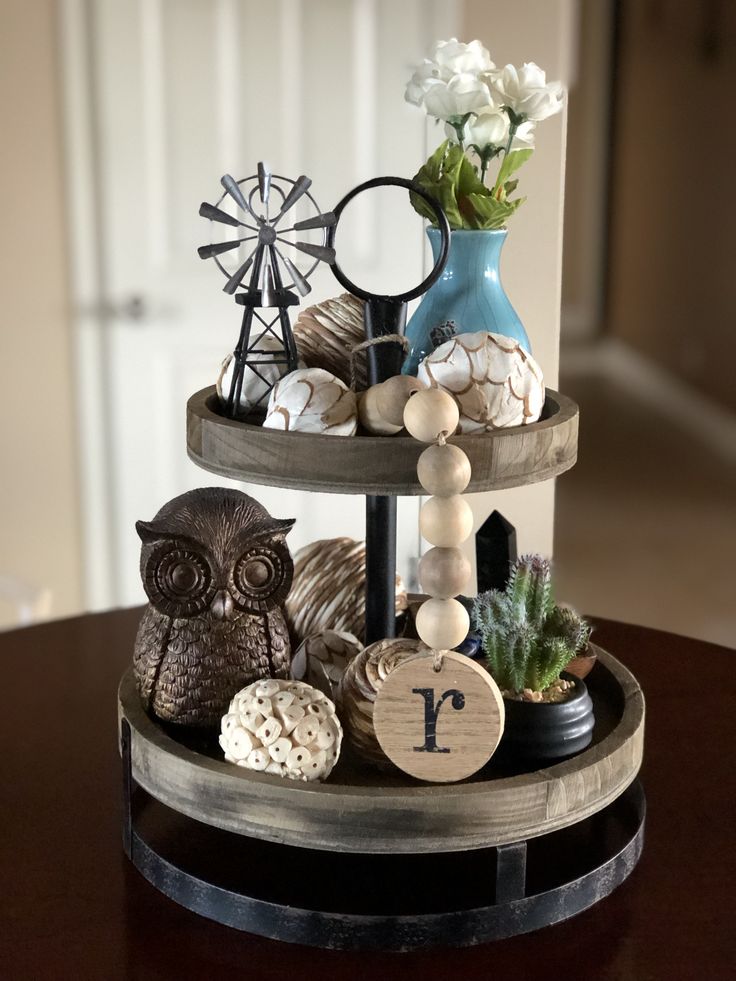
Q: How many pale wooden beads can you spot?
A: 7